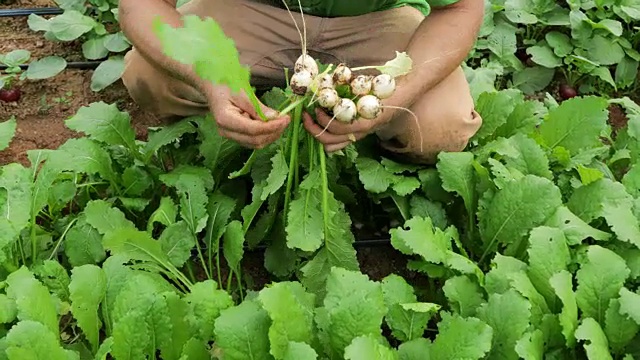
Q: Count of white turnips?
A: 9